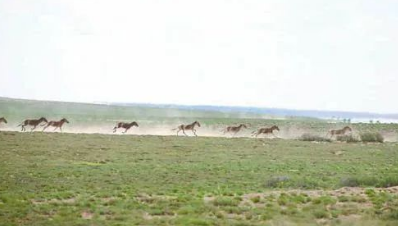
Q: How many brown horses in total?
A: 8